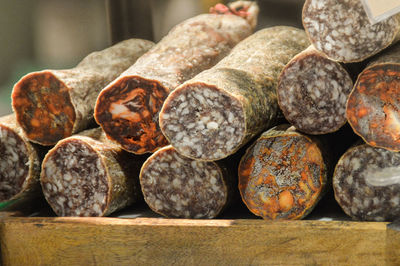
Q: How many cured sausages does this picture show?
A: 11